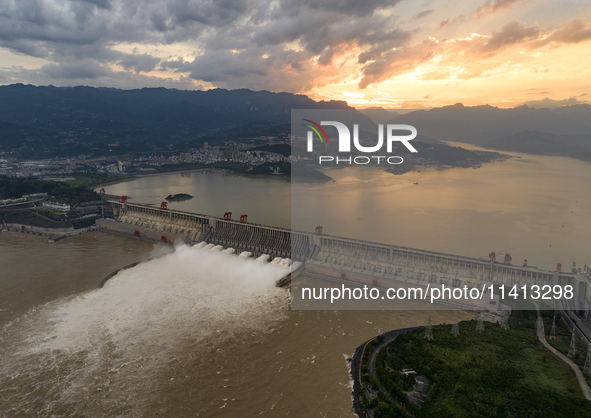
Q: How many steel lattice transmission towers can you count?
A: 7